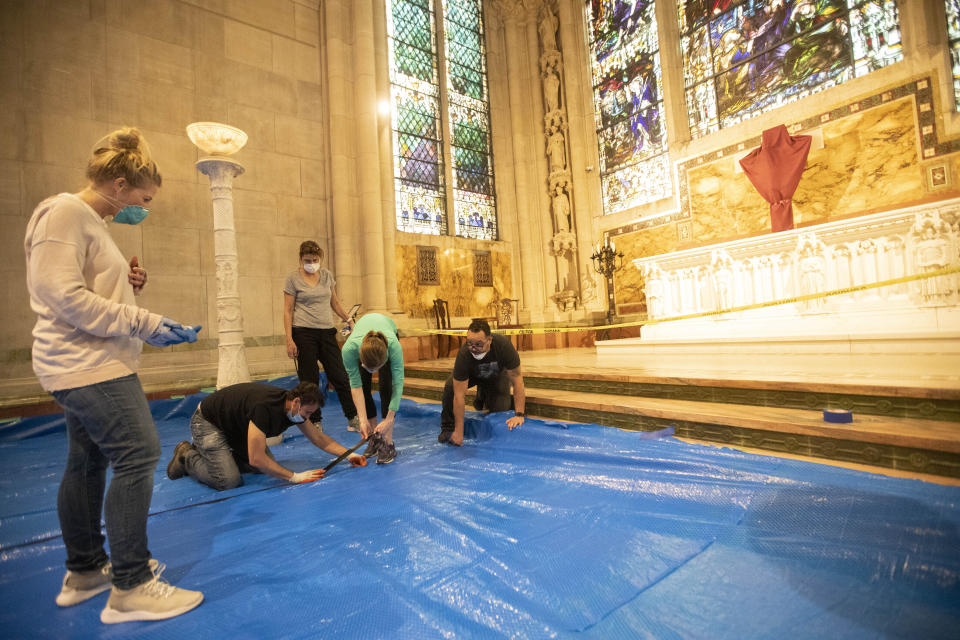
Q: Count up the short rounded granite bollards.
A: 0